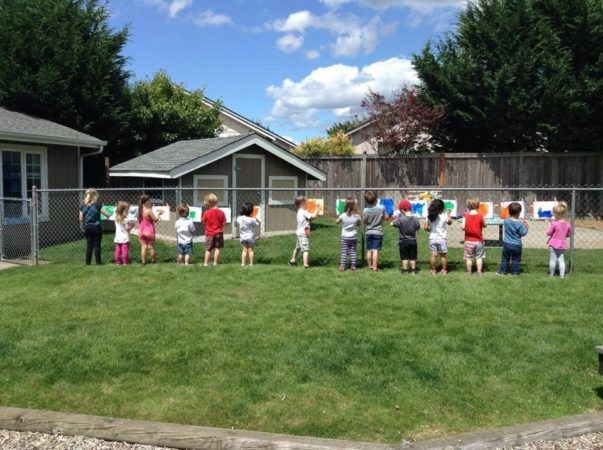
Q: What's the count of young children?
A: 14